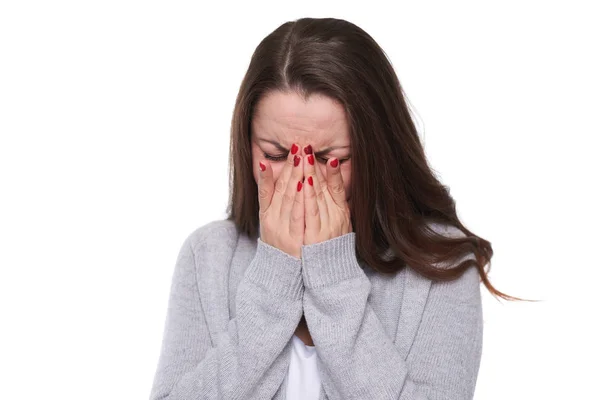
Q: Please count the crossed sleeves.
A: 0